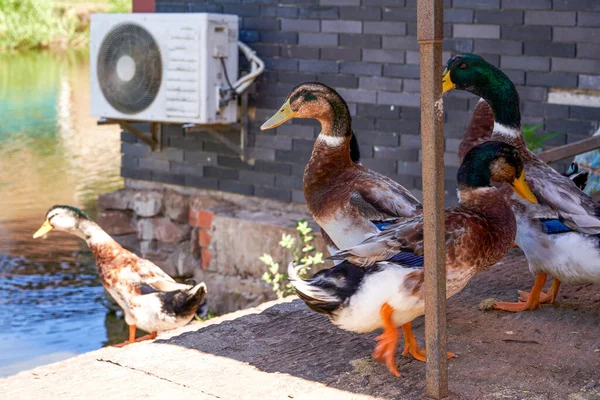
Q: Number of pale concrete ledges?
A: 1